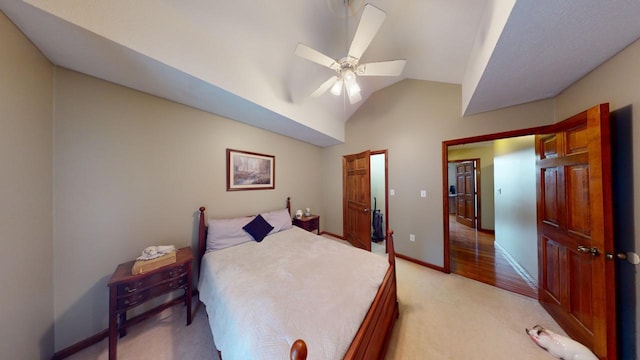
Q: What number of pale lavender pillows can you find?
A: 2